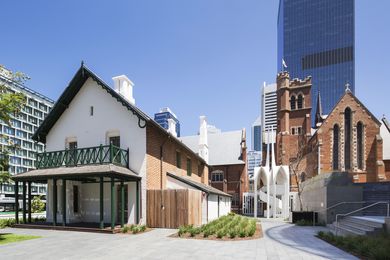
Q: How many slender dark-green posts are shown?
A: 9